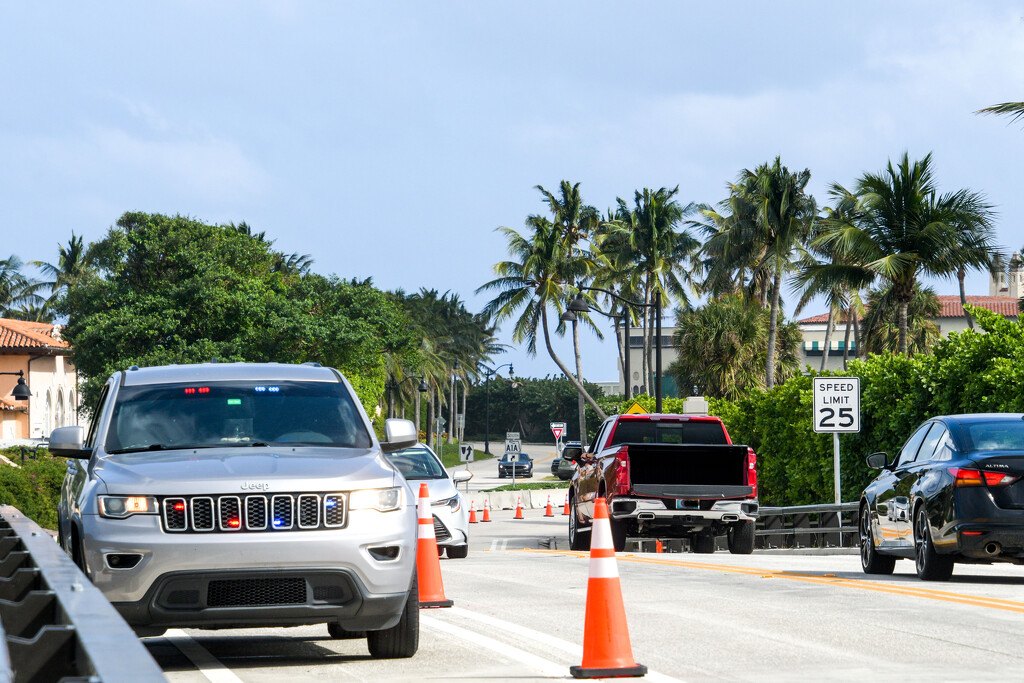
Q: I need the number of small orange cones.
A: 5